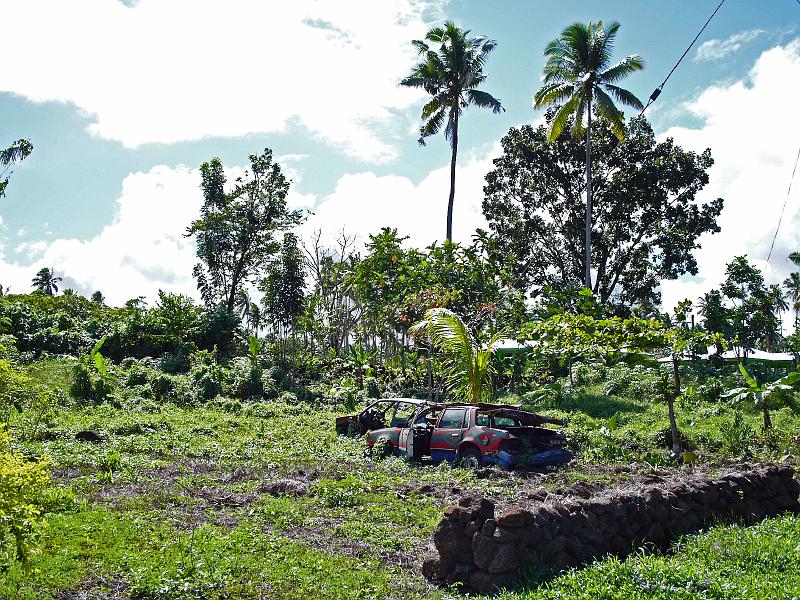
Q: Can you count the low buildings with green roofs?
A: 2